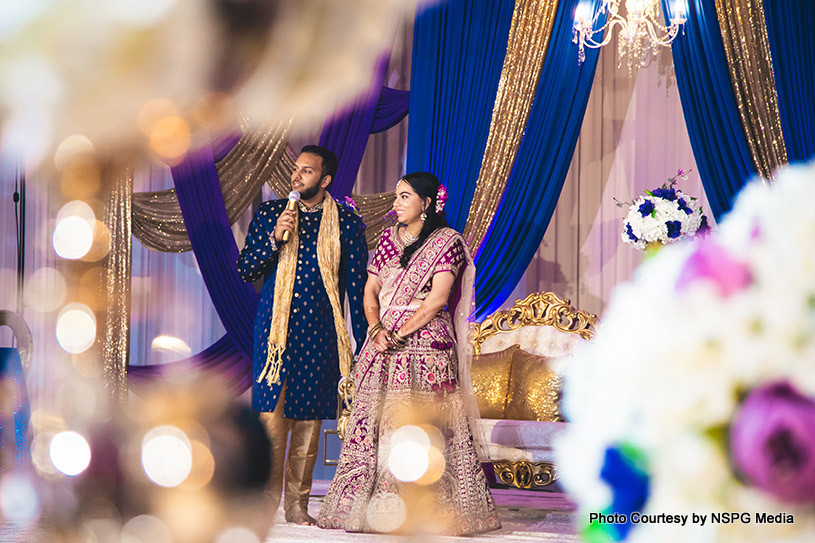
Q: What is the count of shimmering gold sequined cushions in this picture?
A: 2